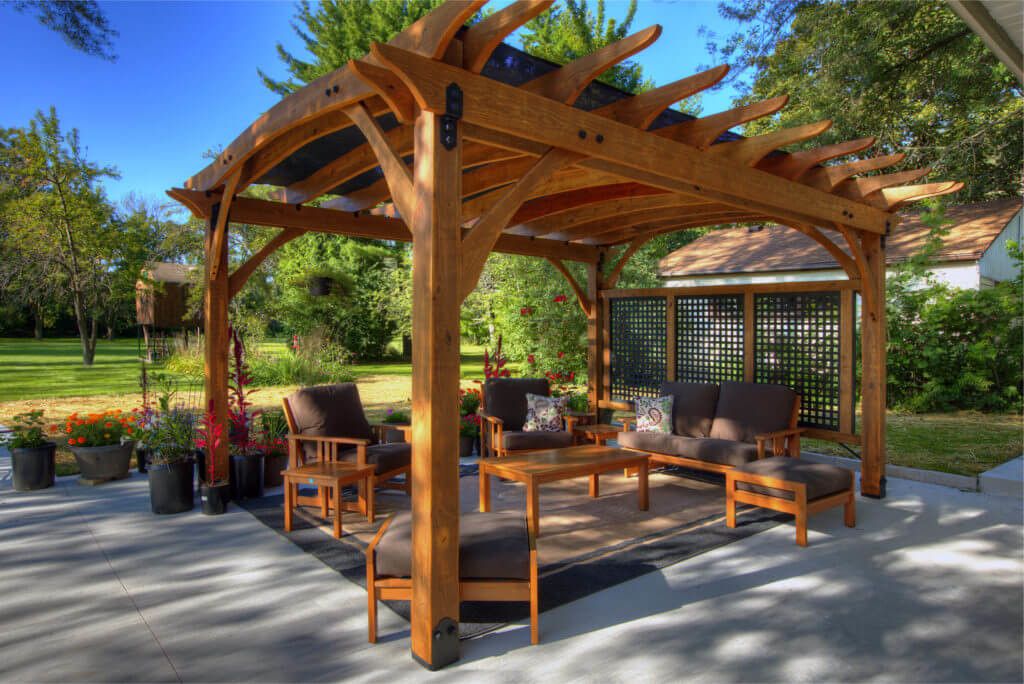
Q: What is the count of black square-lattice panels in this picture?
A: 3